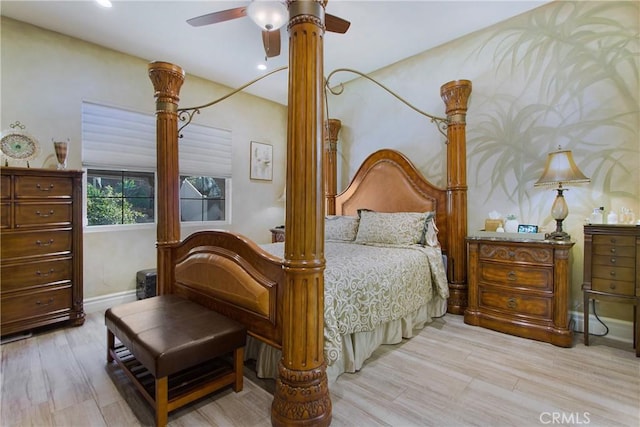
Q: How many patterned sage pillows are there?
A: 2